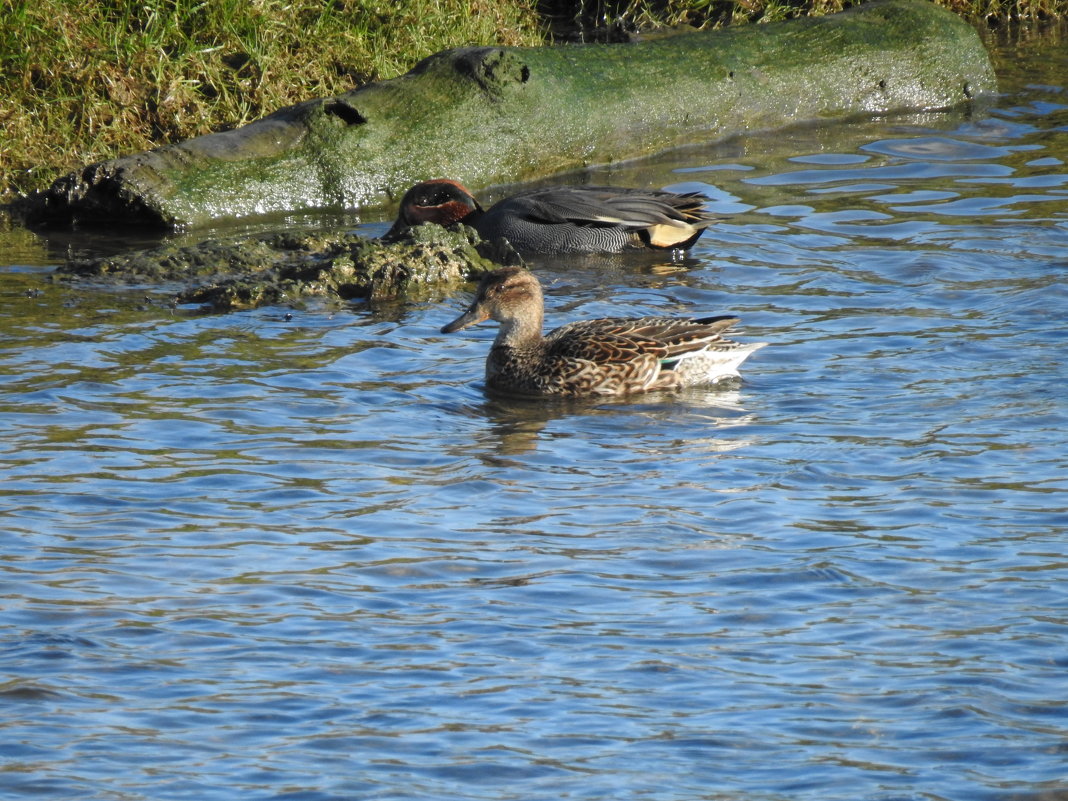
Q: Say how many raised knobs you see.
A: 2